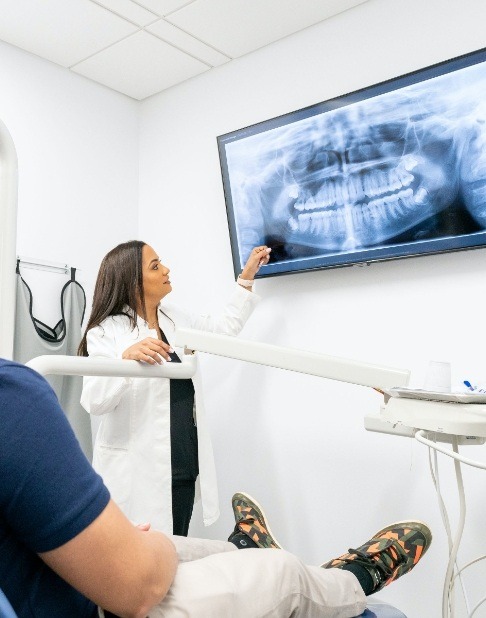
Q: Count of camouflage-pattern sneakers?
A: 2